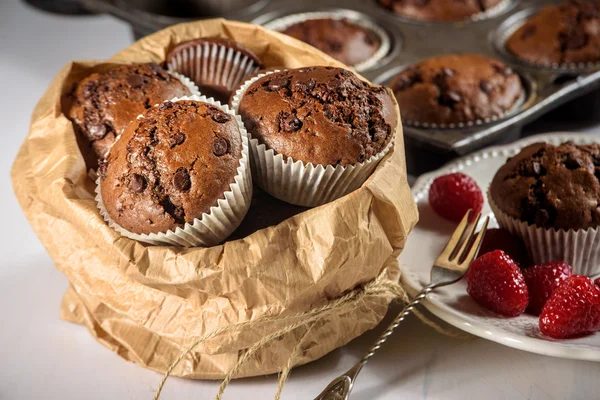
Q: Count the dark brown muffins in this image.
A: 9